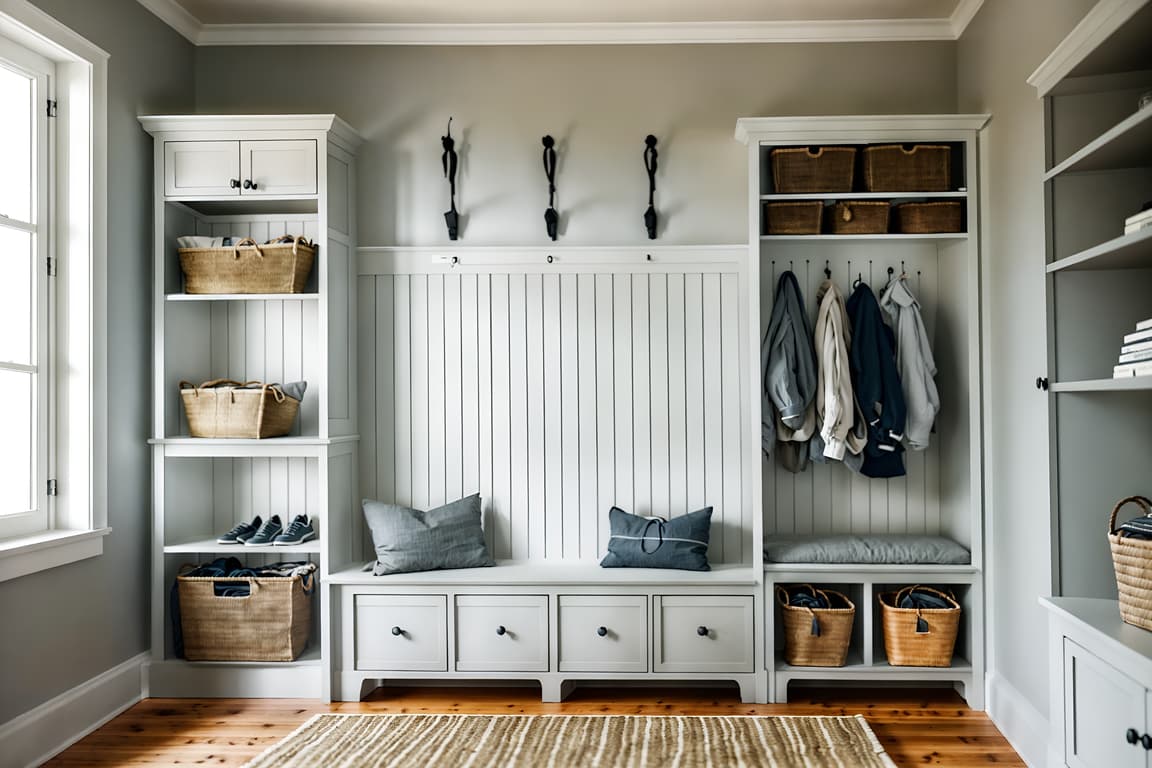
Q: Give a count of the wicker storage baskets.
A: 11